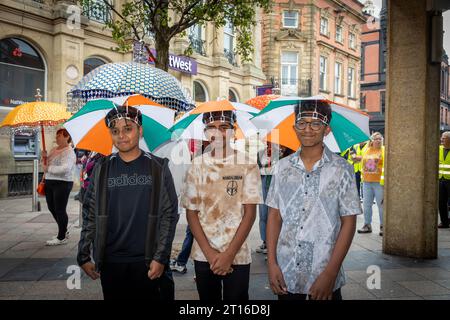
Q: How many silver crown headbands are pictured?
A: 3